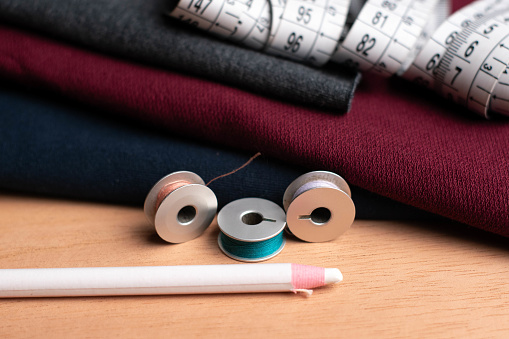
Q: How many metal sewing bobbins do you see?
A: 3